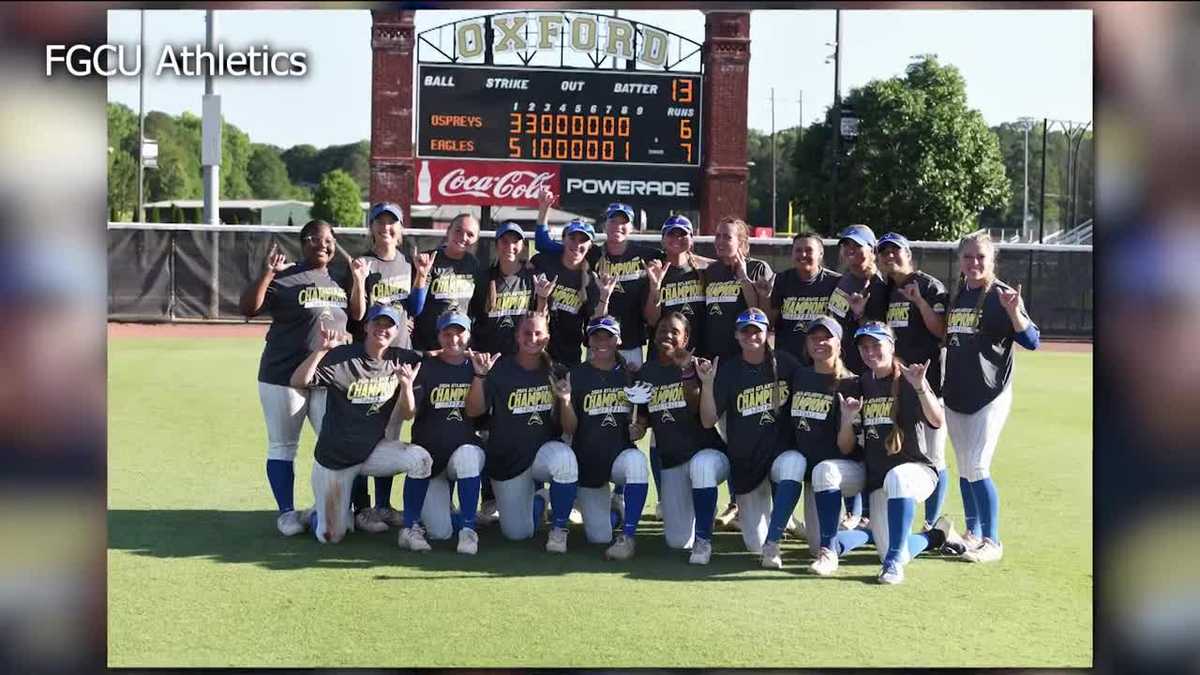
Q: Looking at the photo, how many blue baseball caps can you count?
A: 13